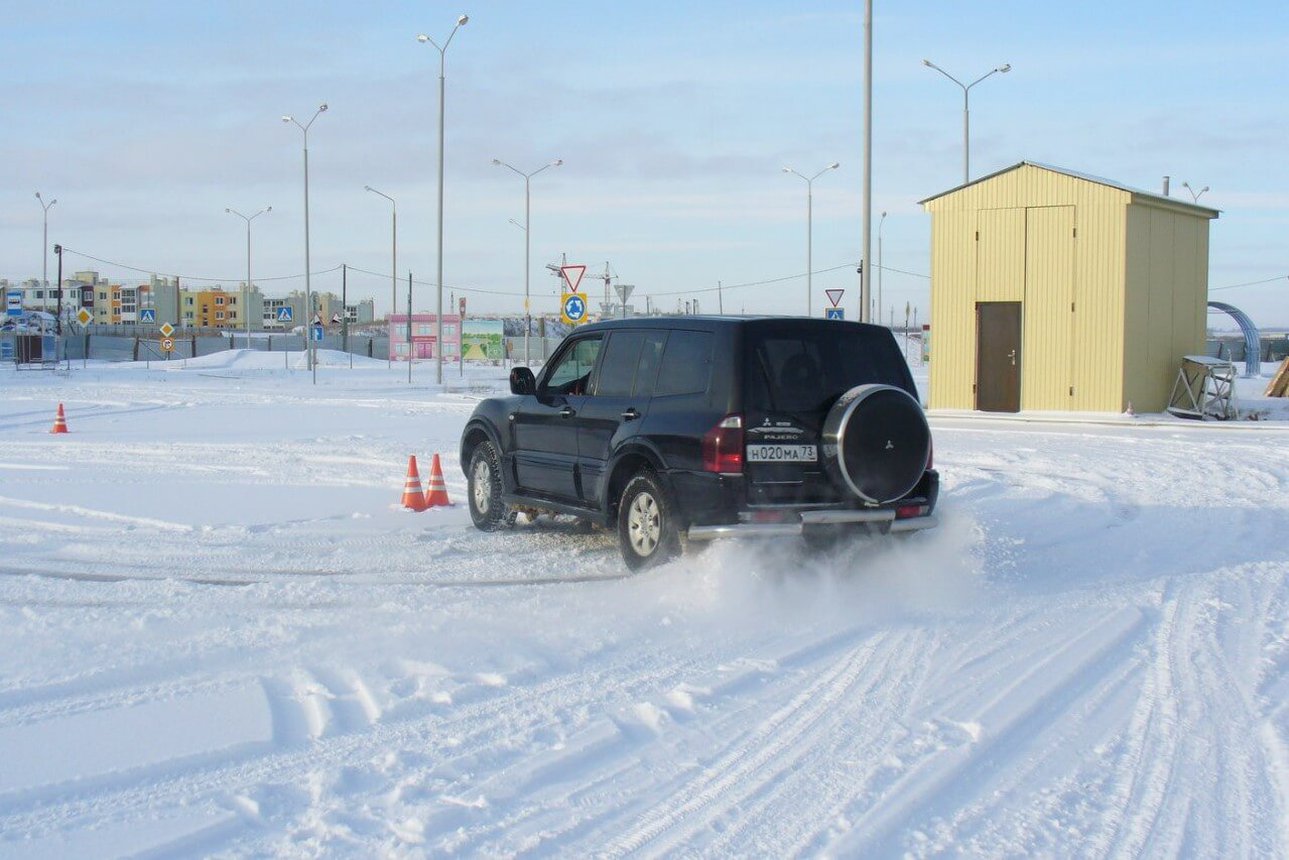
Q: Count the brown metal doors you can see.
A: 1